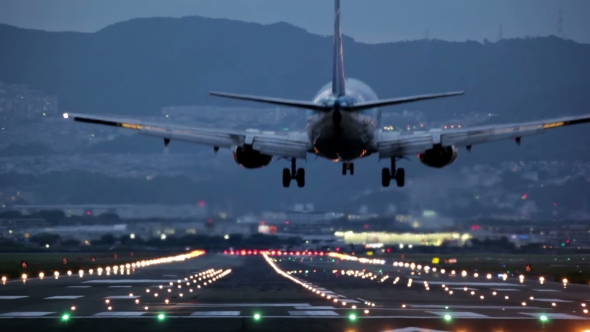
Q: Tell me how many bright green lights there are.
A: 6